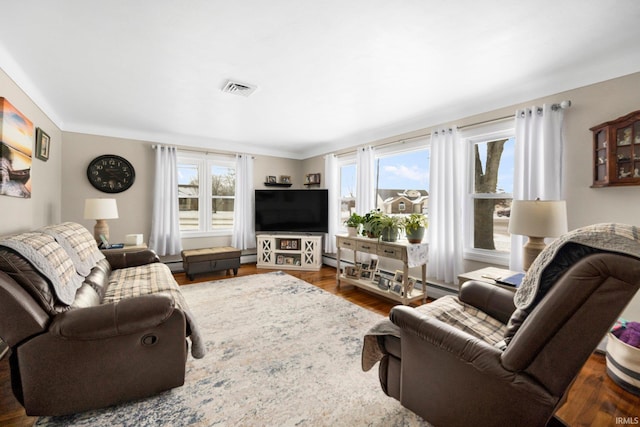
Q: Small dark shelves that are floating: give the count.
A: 2